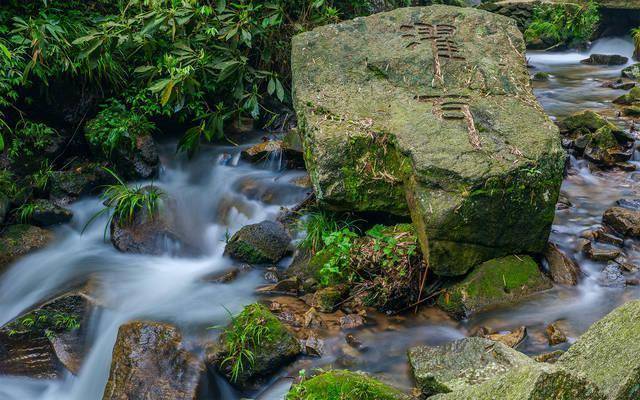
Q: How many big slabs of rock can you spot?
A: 1